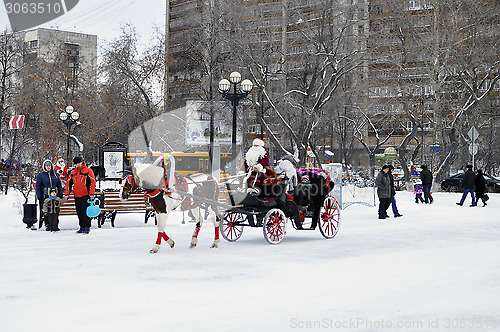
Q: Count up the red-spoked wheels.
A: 3